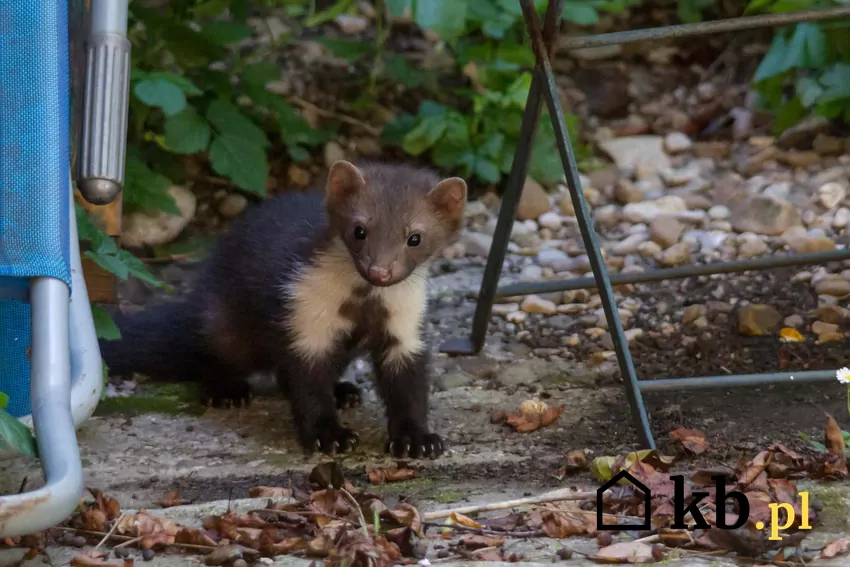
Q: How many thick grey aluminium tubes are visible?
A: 3